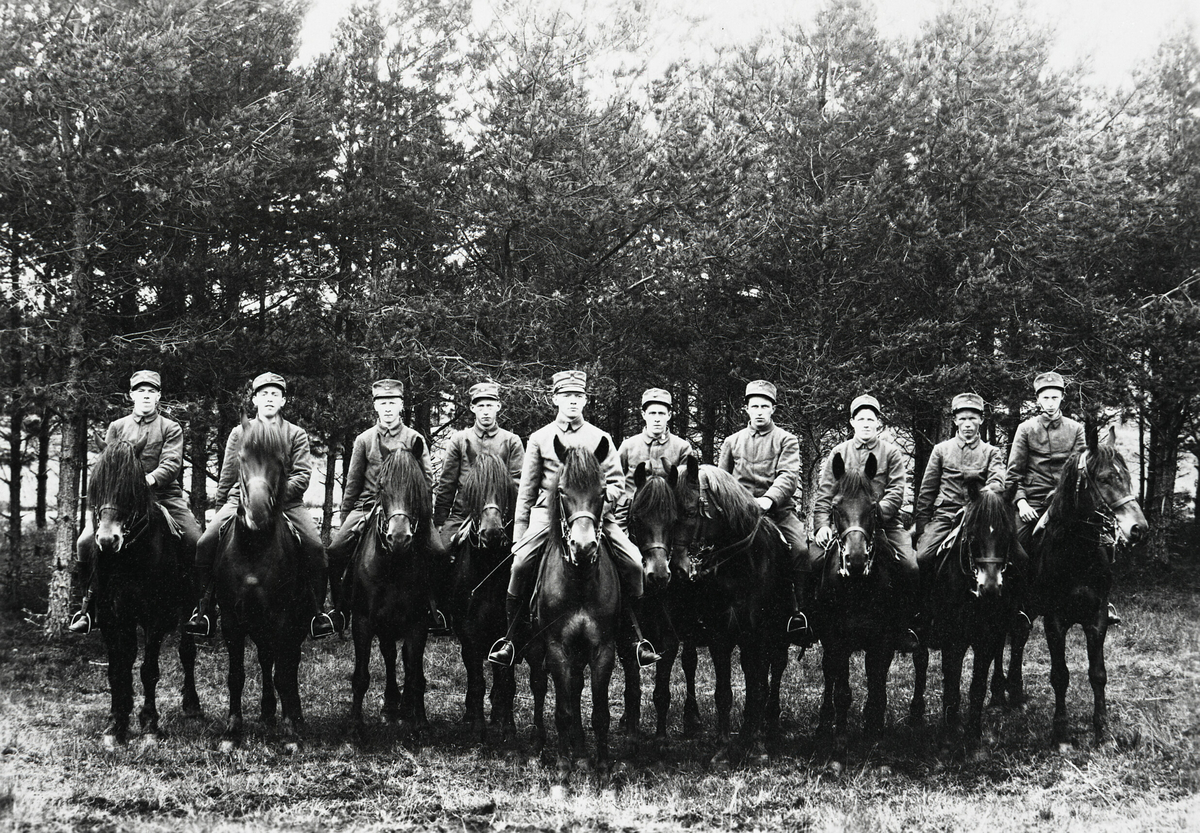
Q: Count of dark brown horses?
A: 10